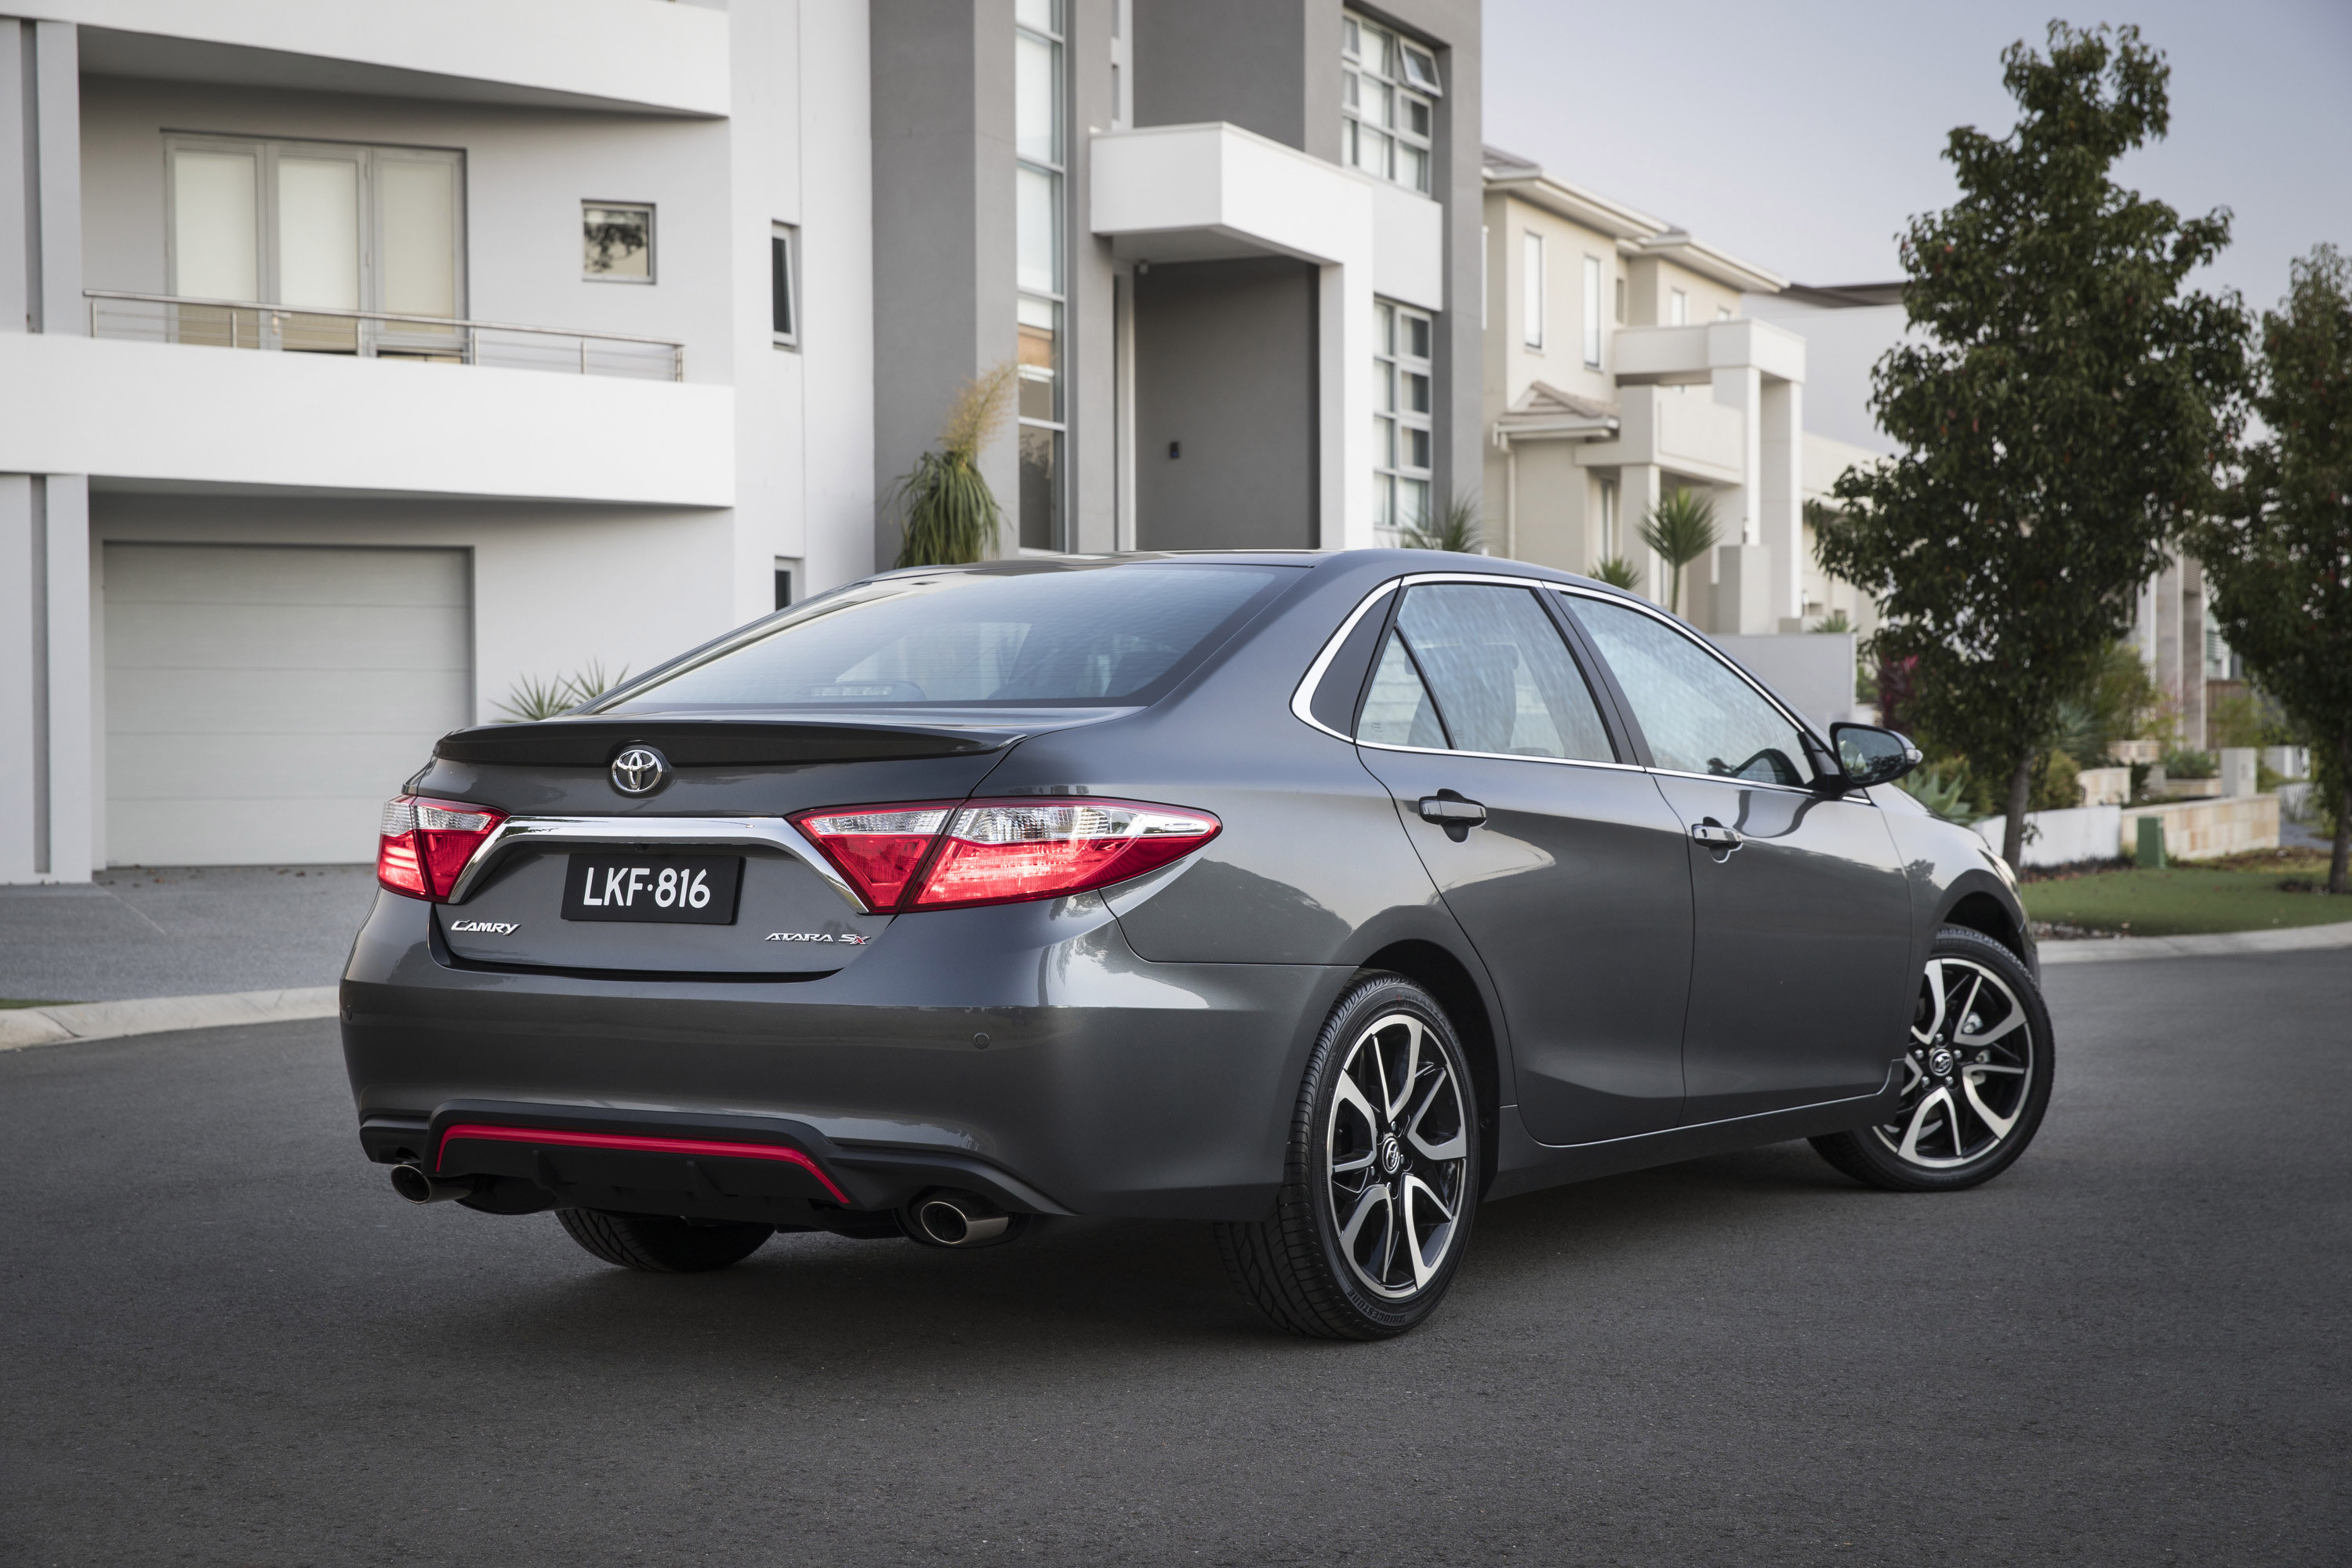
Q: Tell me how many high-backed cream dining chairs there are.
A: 0